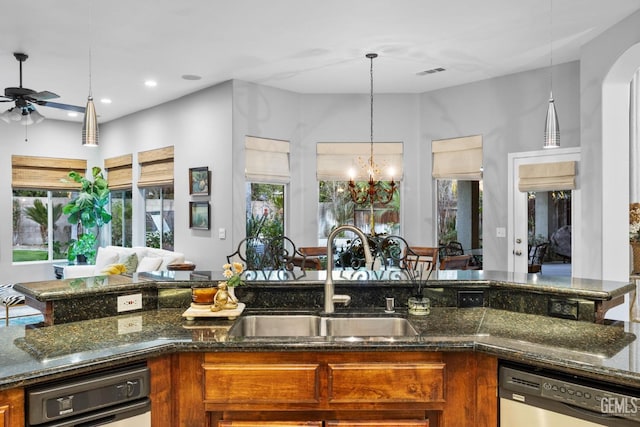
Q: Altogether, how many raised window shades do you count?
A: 7